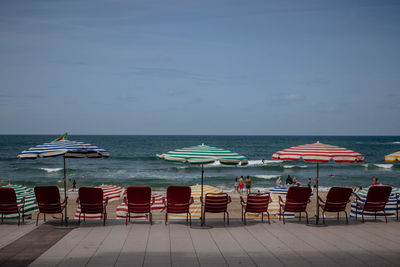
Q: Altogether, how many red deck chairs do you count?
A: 10